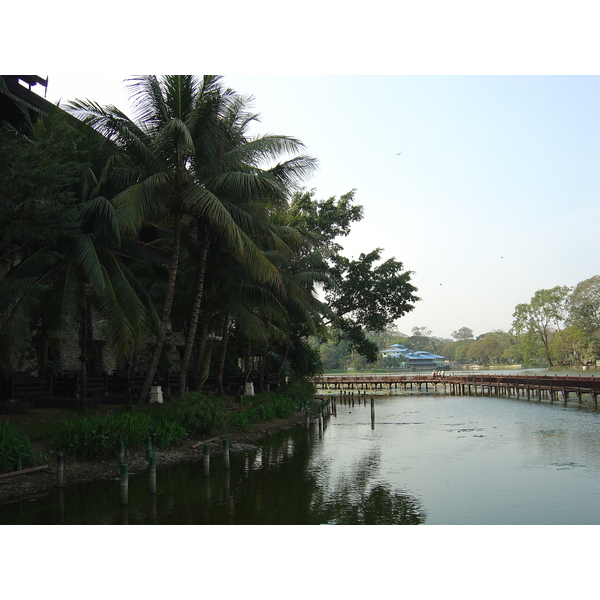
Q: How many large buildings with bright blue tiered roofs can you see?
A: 1